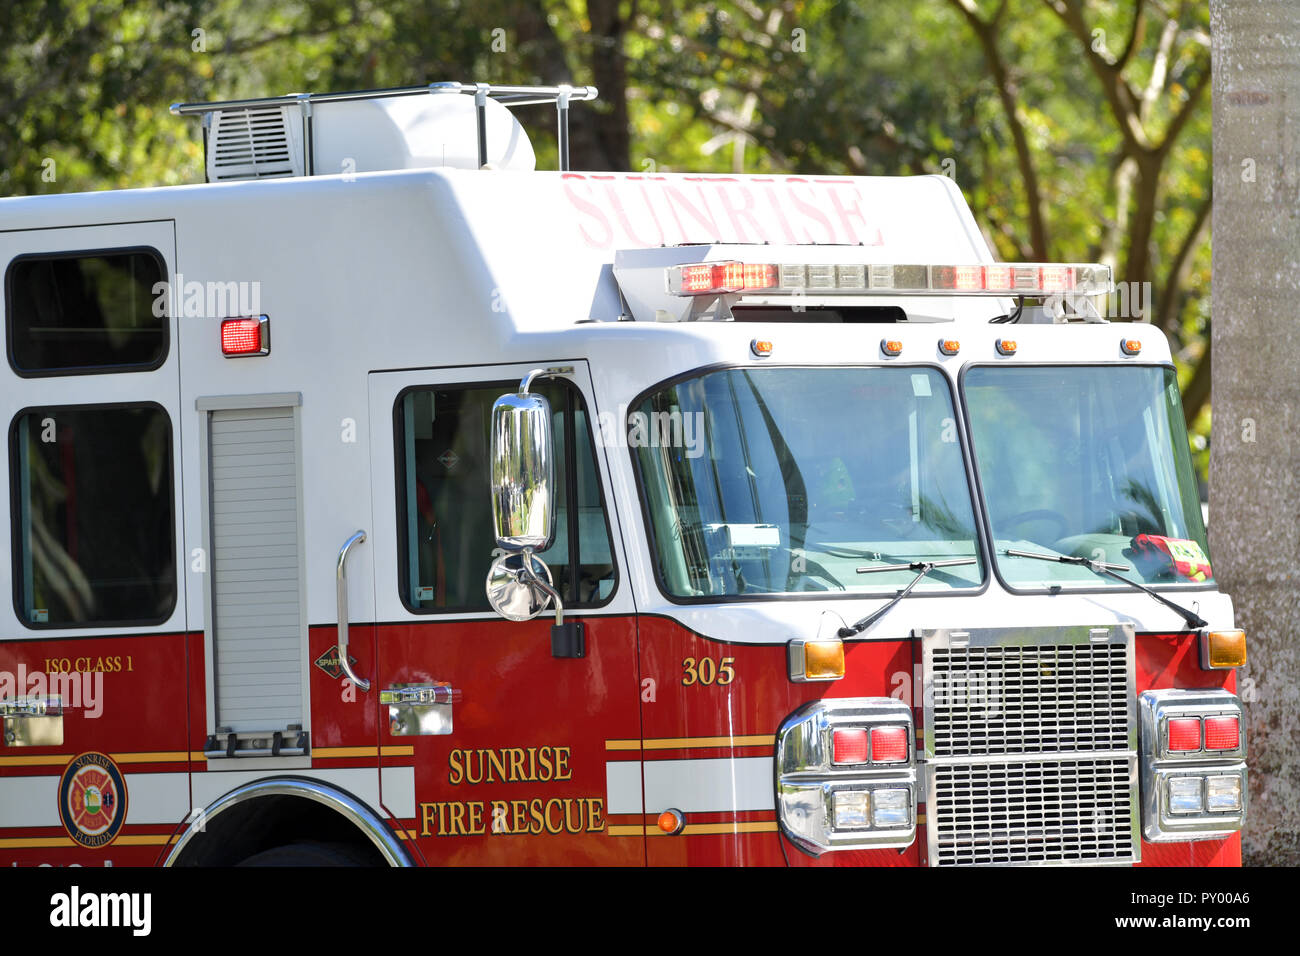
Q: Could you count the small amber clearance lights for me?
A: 5